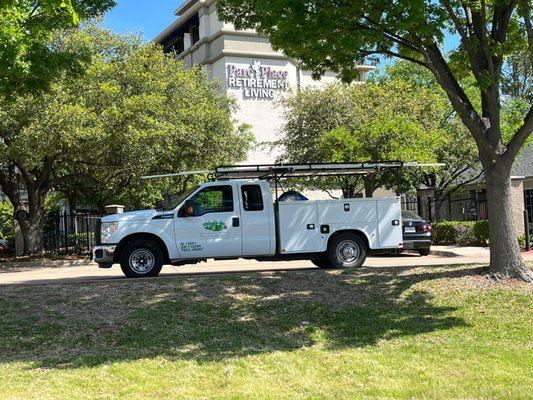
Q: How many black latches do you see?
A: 3